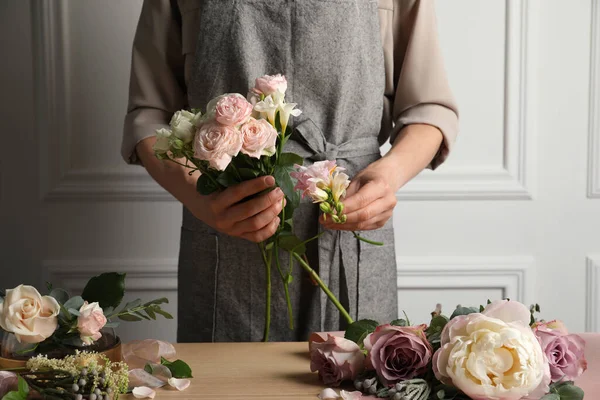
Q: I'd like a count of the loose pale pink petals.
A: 4